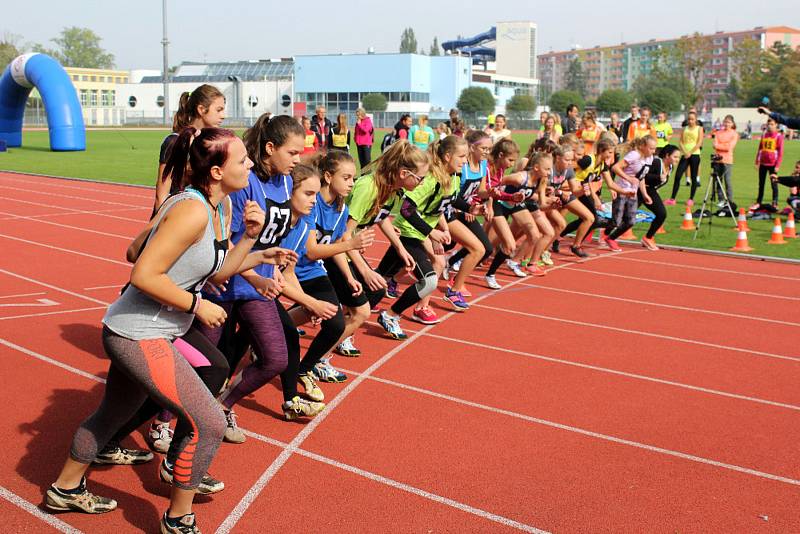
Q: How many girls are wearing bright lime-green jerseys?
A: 2